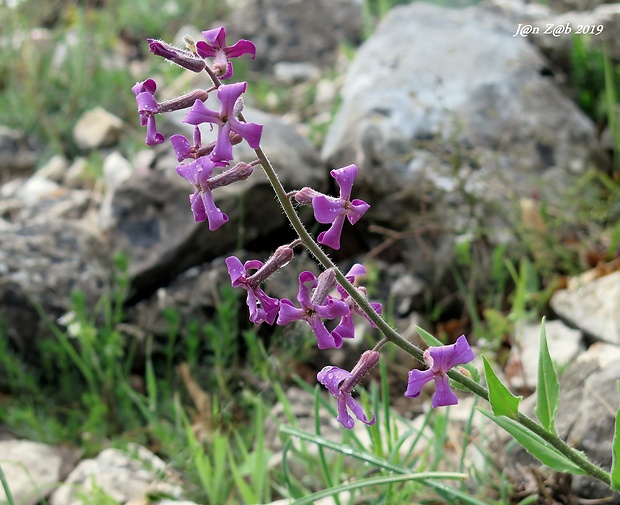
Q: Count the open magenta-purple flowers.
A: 11